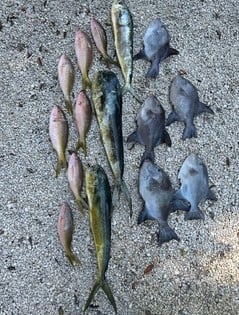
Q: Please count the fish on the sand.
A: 15